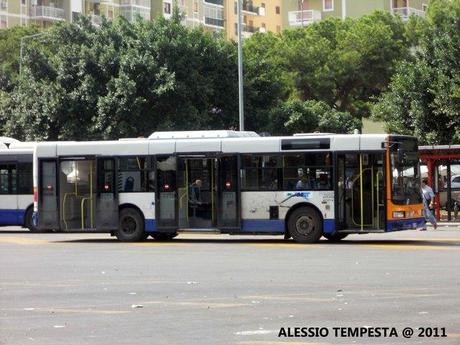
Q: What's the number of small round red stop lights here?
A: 4